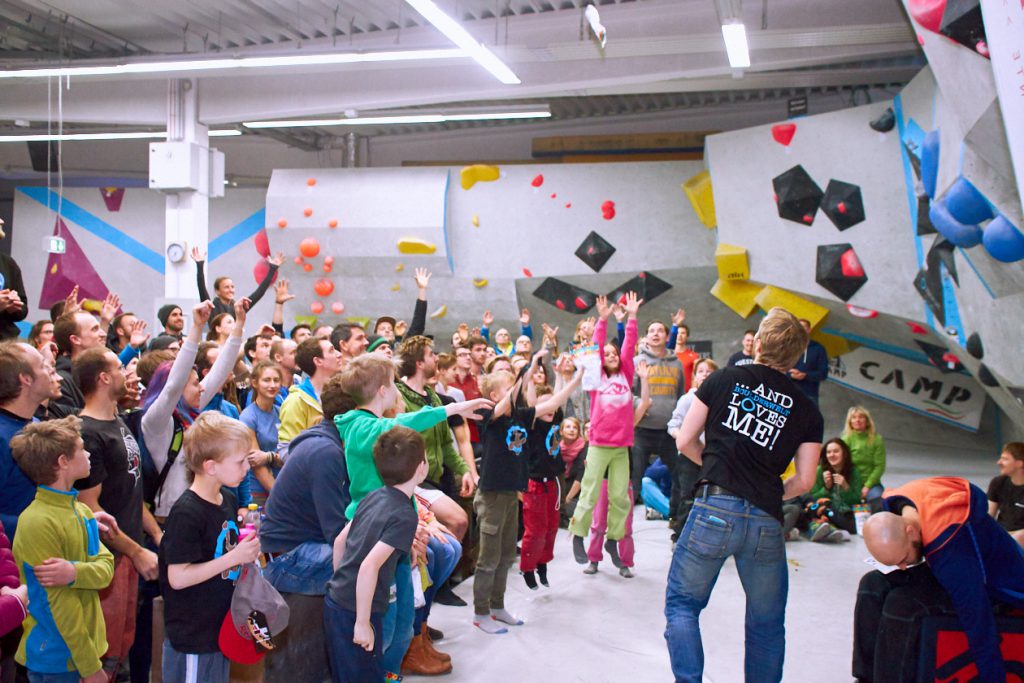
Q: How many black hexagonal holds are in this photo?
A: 3